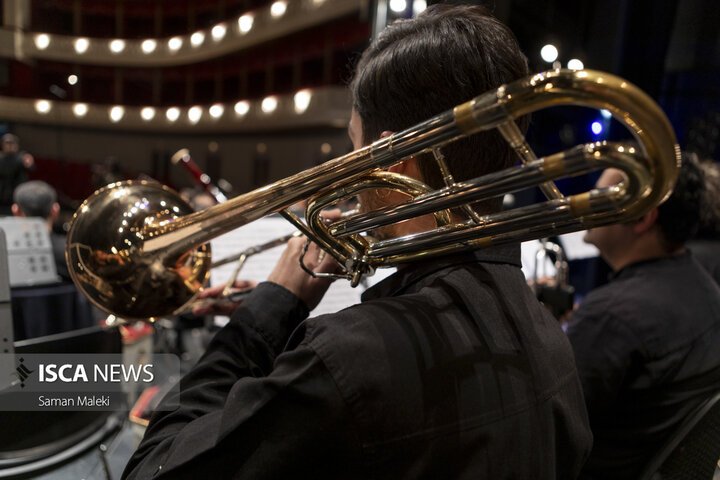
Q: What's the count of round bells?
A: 1